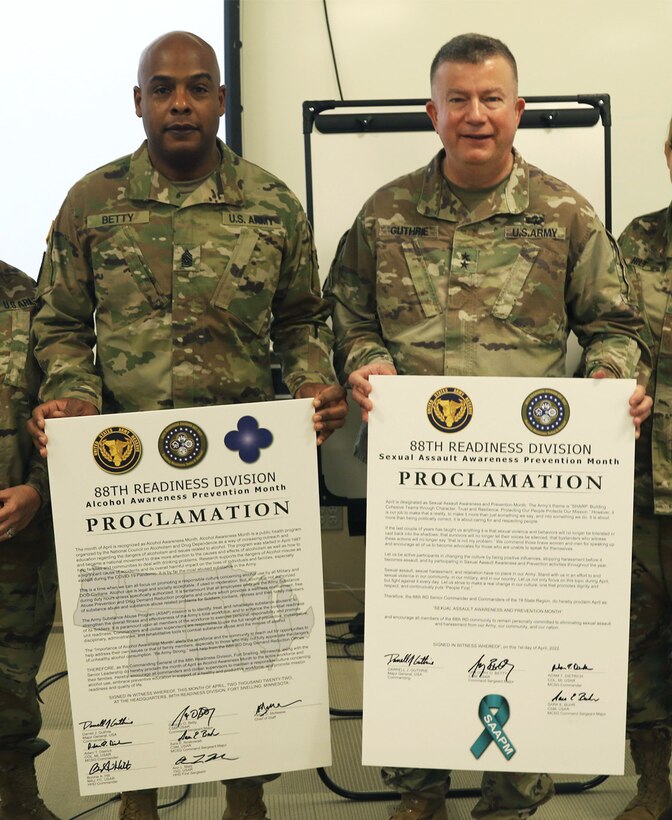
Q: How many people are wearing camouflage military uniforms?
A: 4